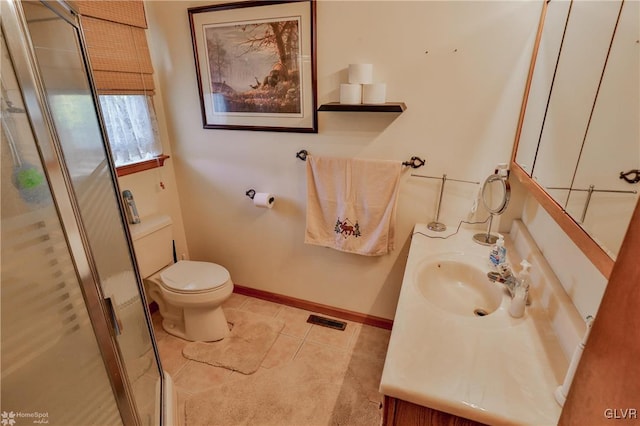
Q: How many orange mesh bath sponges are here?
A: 0